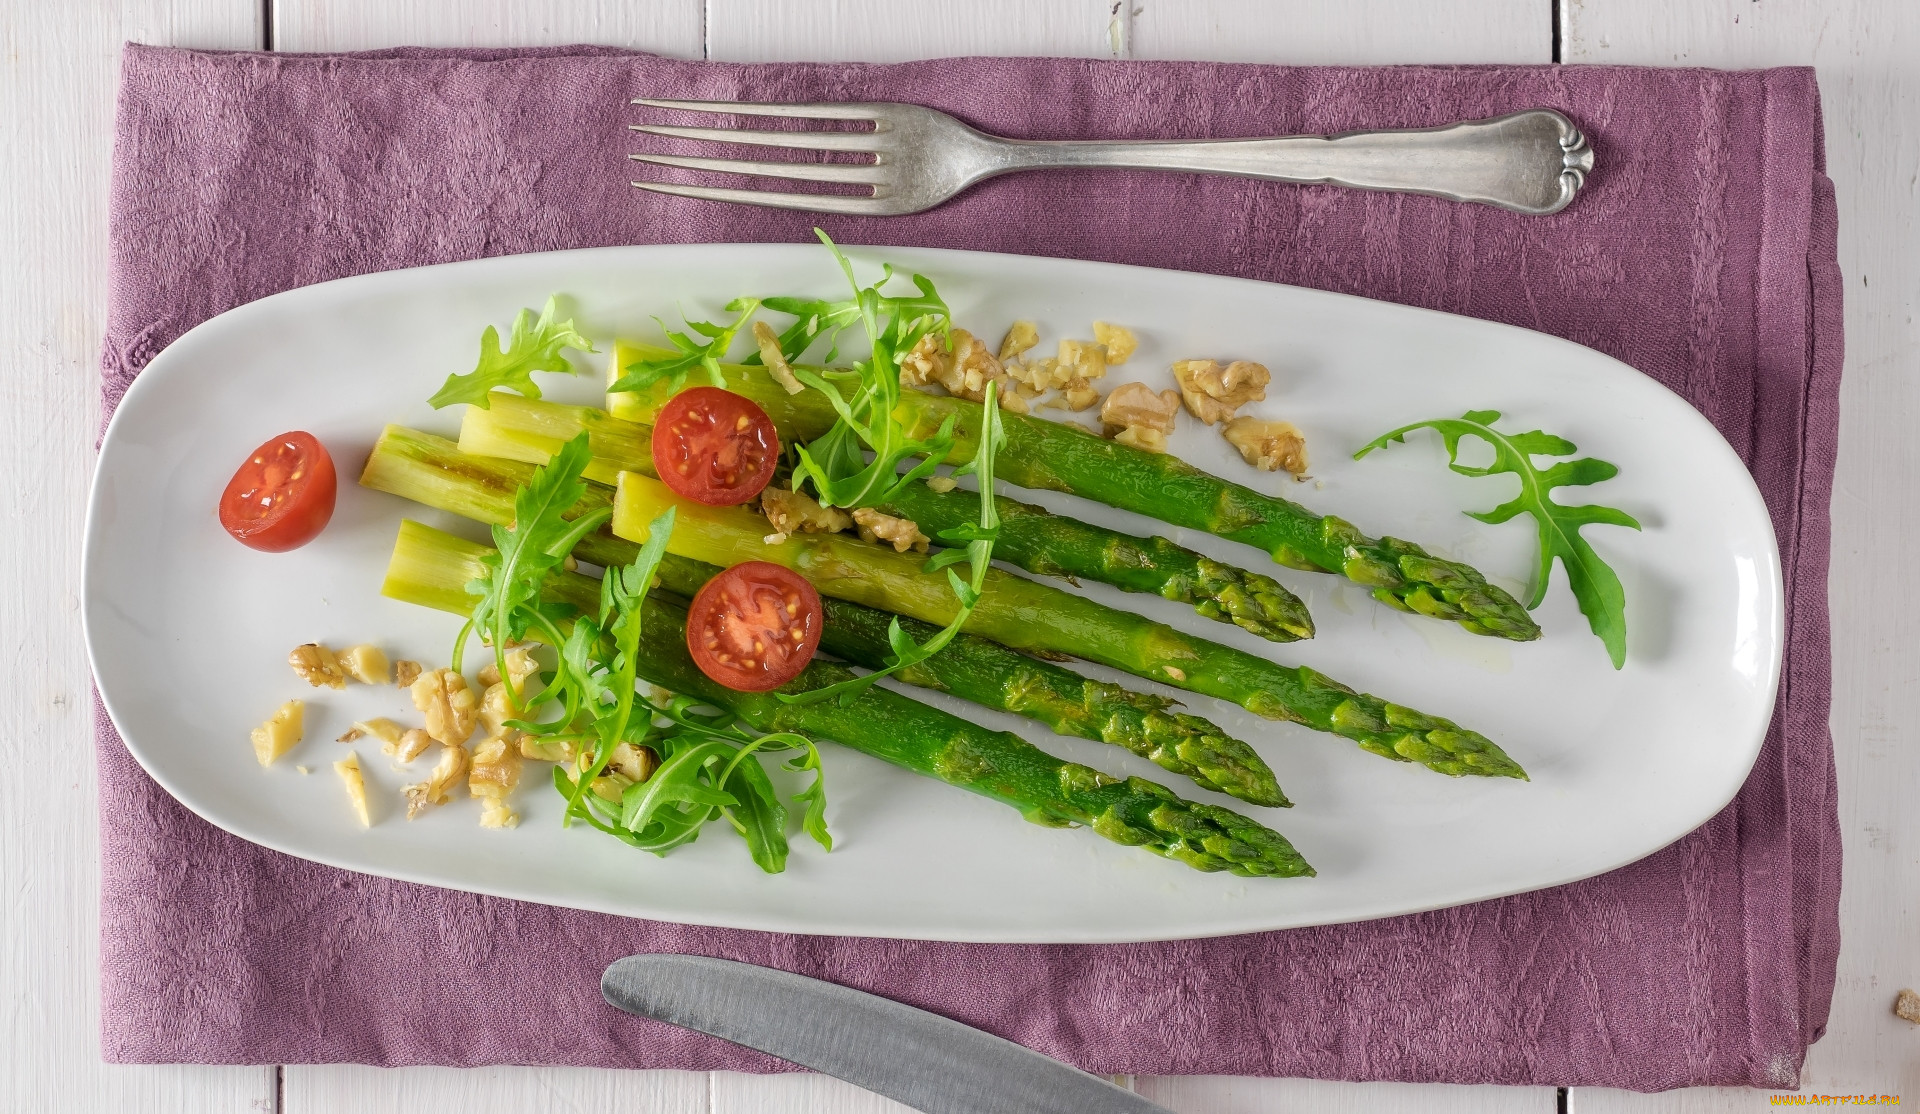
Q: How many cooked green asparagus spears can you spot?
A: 5